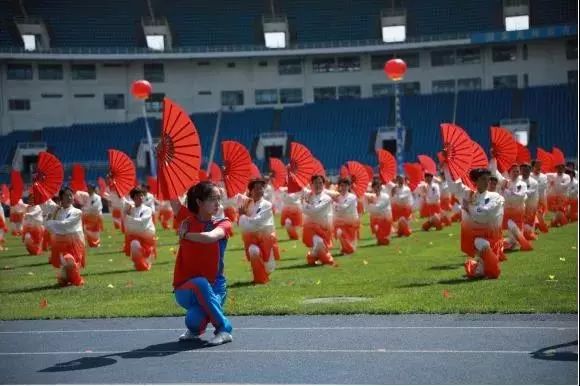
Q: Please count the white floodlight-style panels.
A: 5